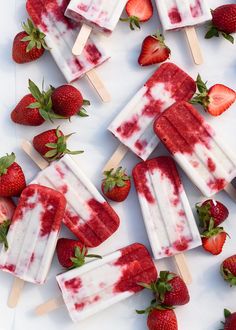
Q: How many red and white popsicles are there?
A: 9